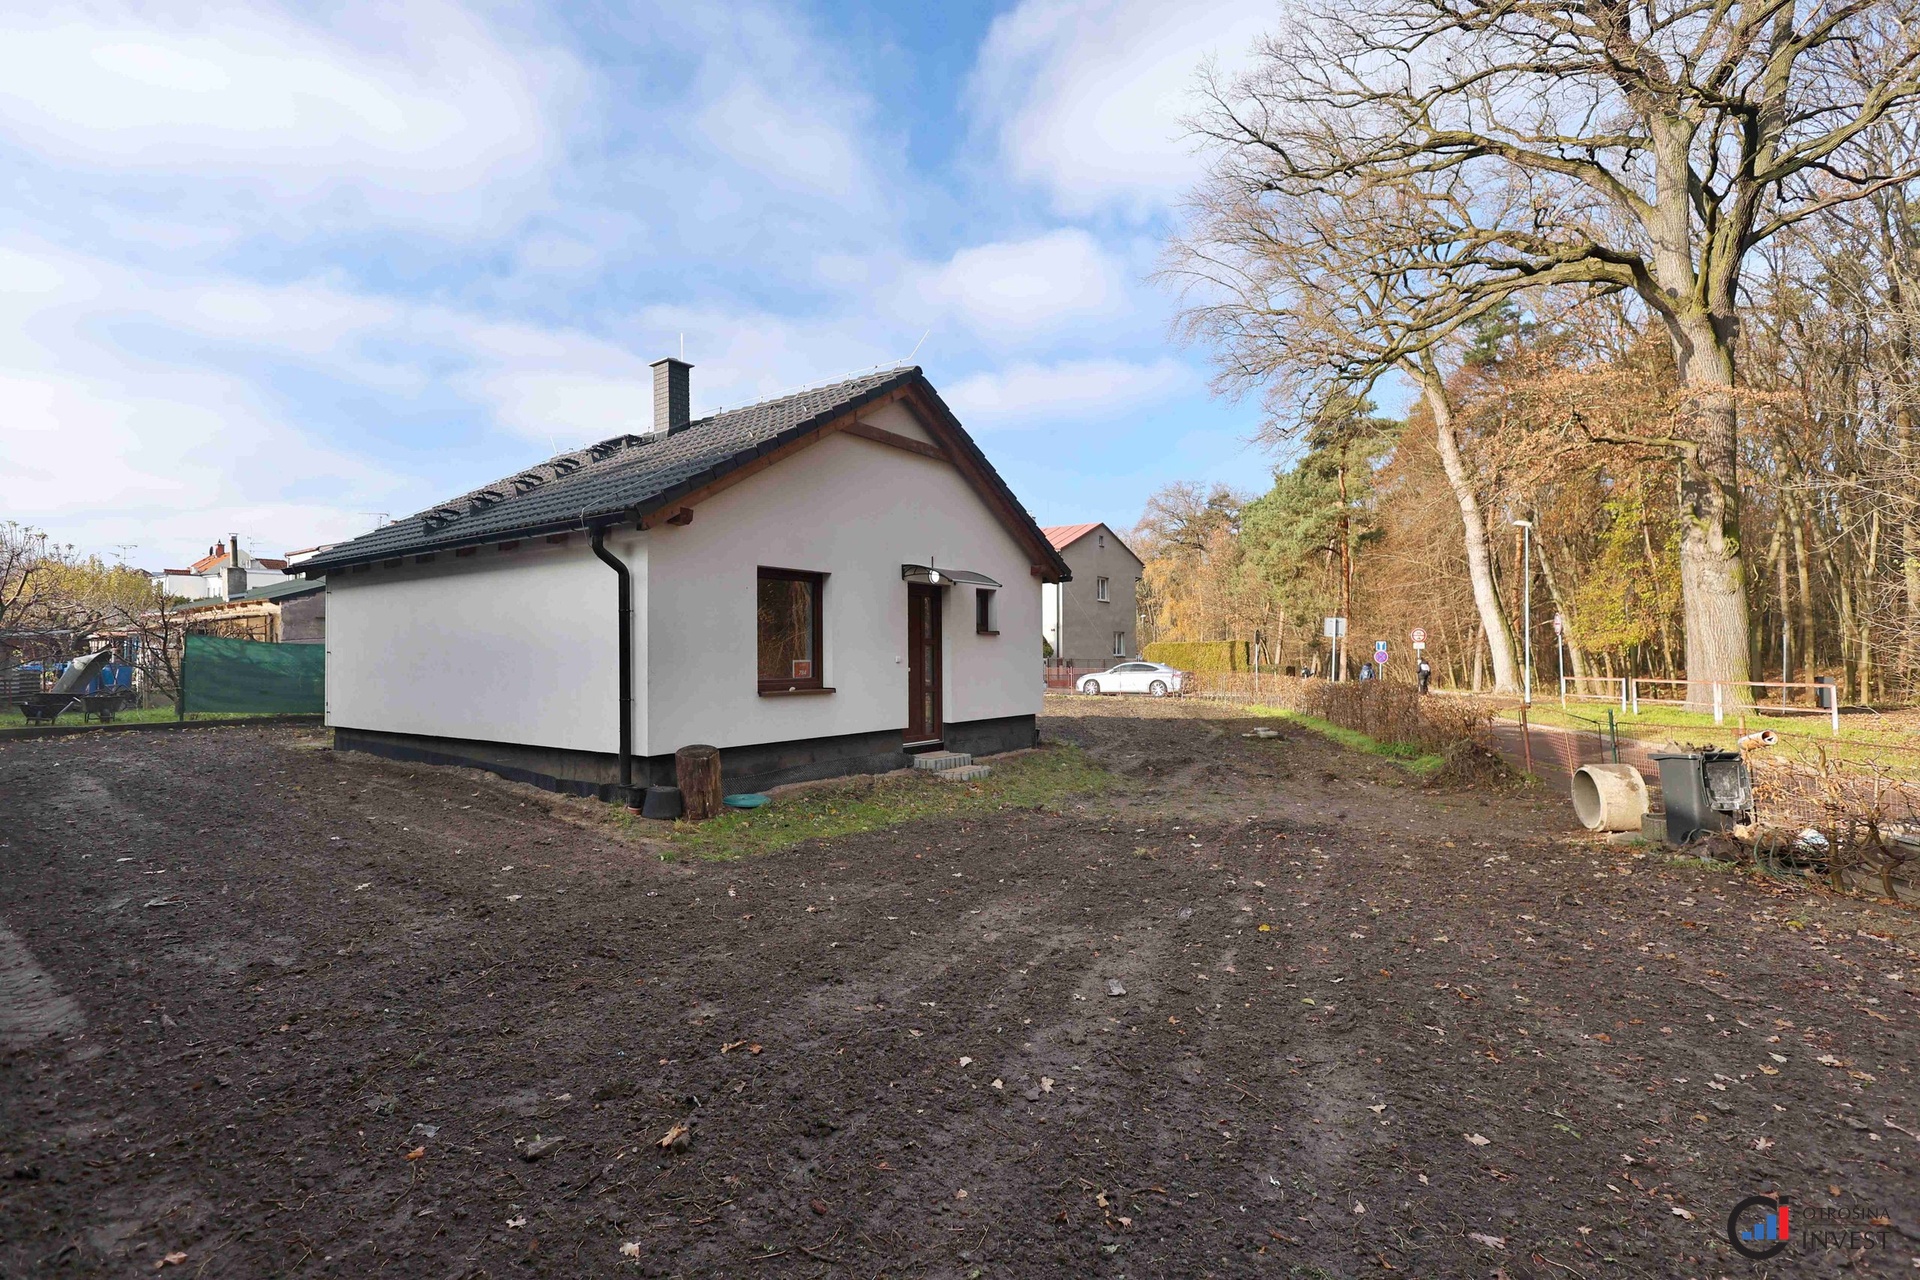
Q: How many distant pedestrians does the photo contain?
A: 2